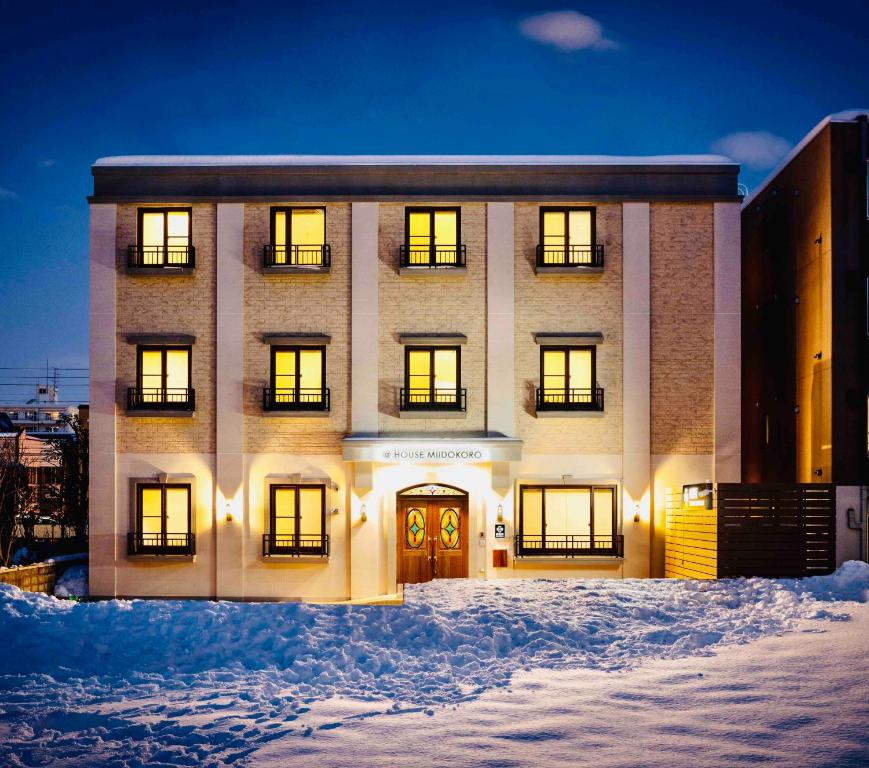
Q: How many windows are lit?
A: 11